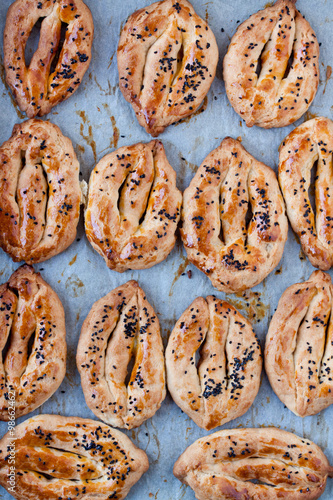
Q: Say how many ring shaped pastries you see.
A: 13